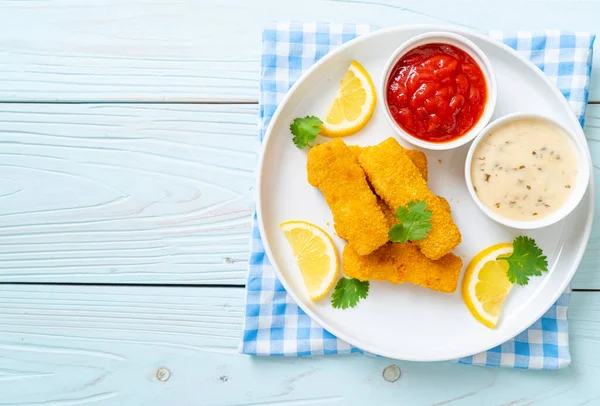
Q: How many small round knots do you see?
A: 2